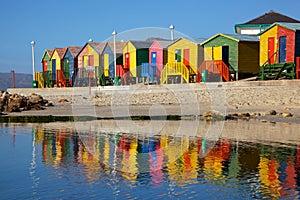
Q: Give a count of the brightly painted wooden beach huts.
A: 10